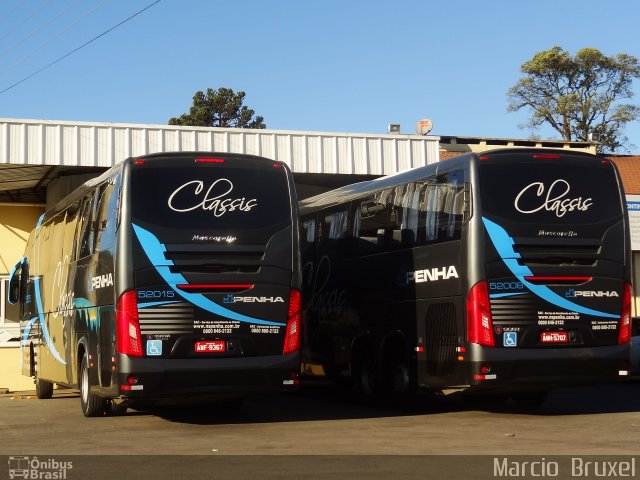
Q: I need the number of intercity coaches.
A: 2